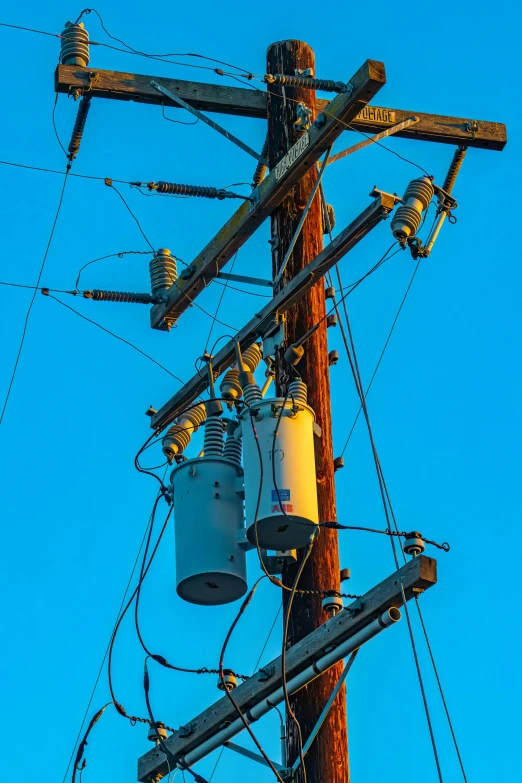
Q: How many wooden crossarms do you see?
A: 4